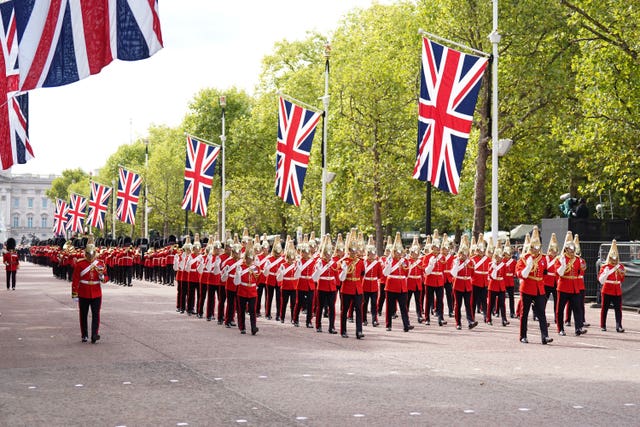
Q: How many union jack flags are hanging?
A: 9